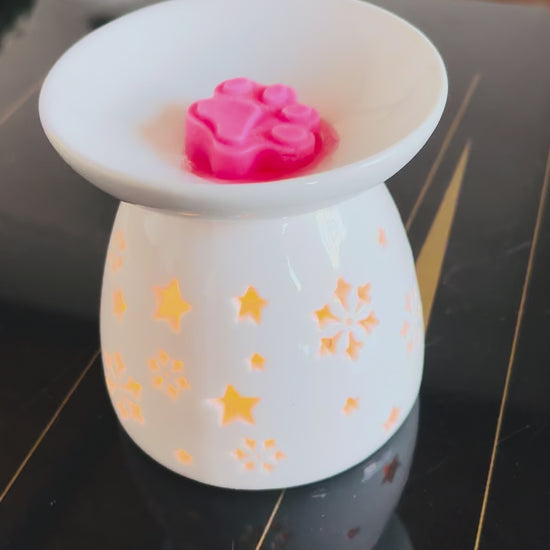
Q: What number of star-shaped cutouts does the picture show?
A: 9